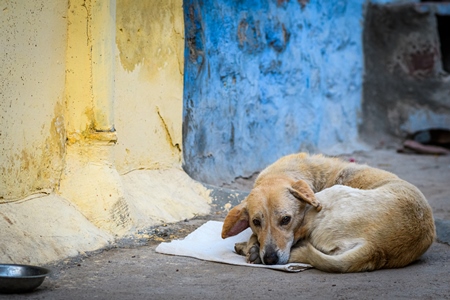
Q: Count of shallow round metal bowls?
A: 1